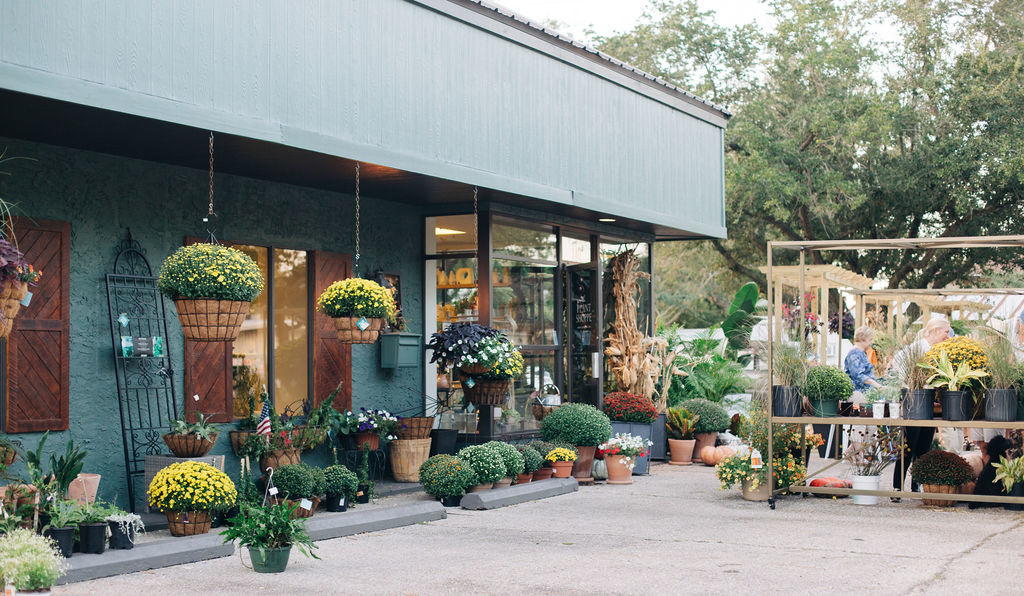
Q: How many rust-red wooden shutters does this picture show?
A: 3